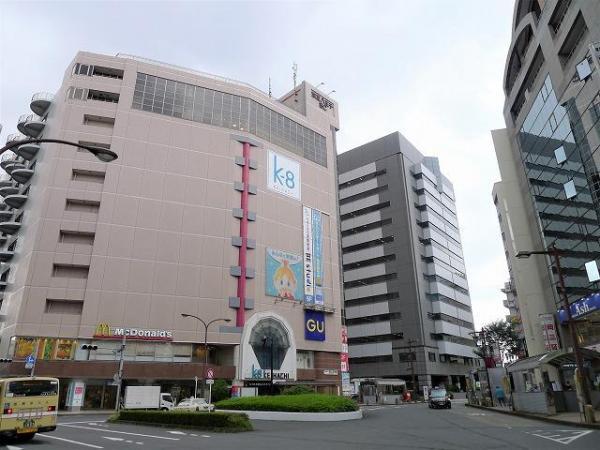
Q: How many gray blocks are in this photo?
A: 12